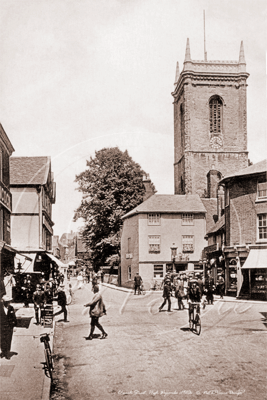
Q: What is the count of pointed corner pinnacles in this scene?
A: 3